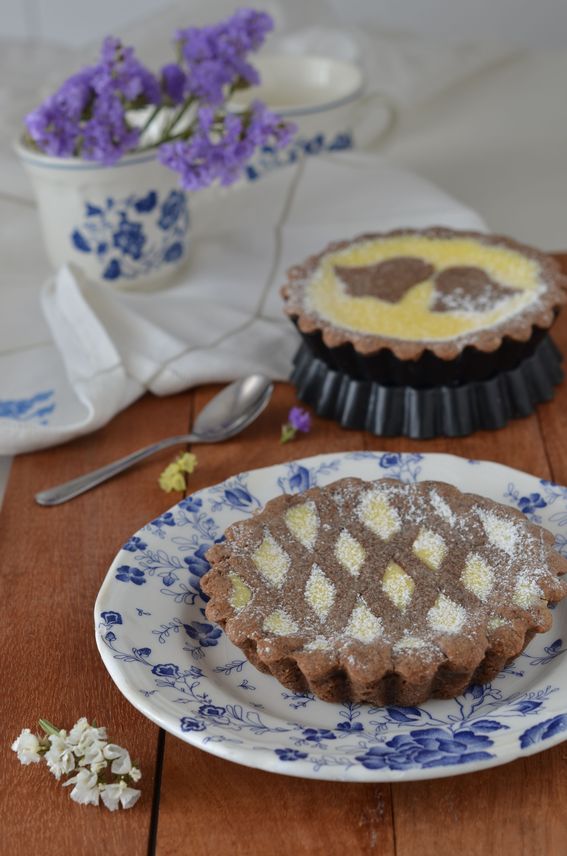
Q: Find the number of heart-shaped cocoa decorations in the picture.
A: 2